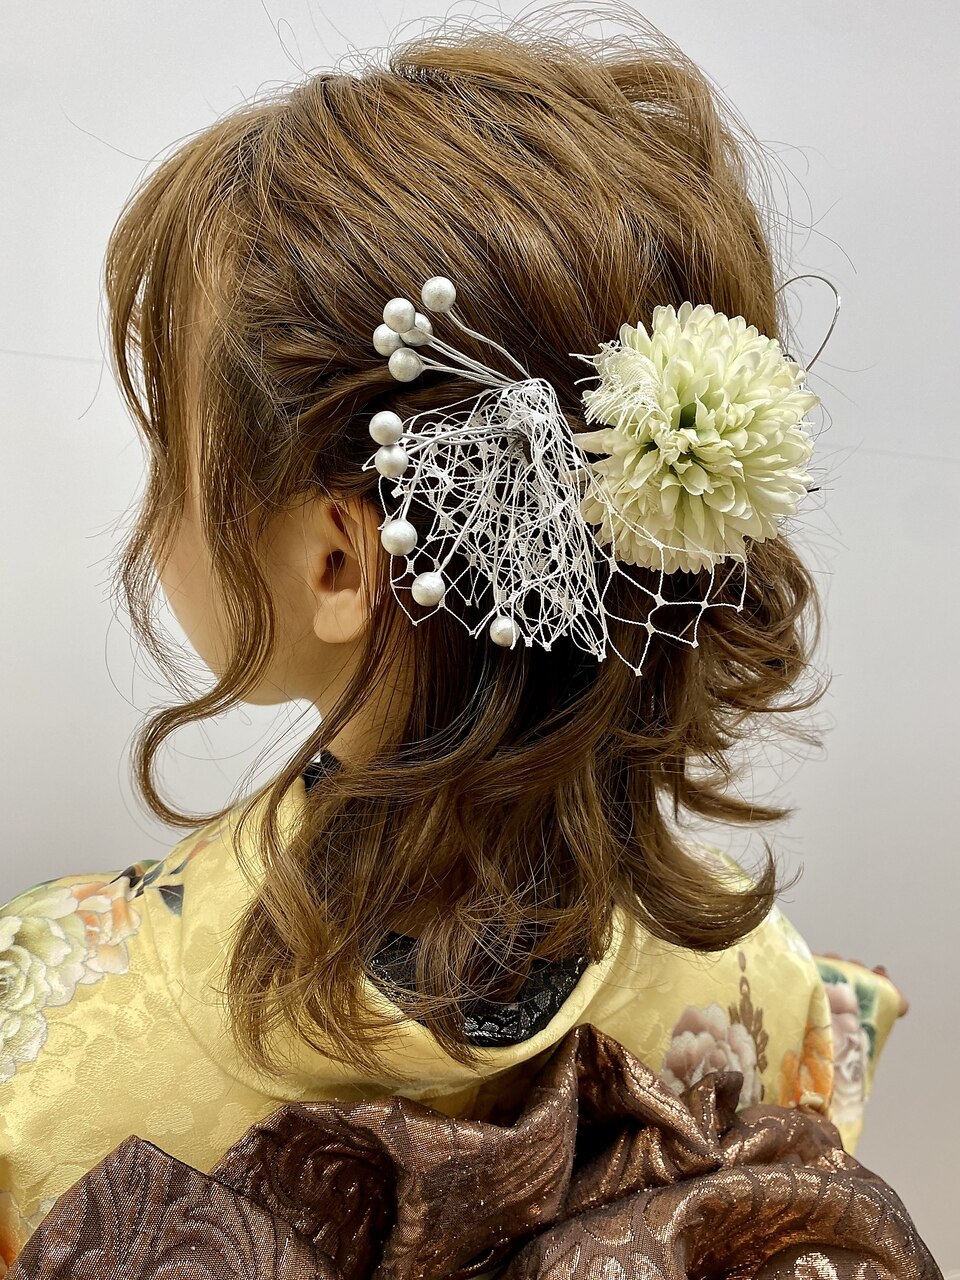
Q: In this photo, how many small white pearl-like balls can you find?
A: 10